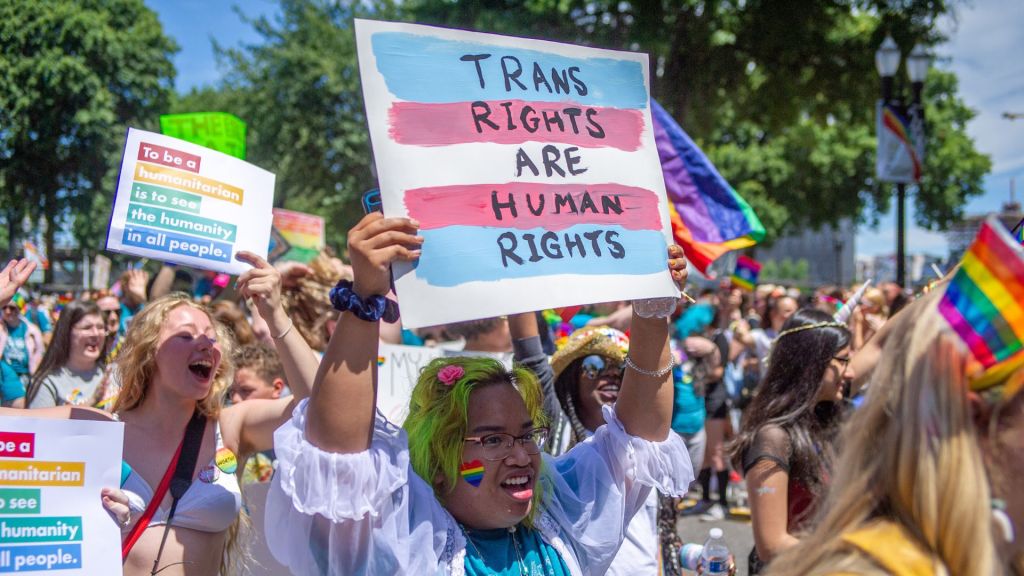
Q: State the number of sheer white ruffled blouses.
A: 1